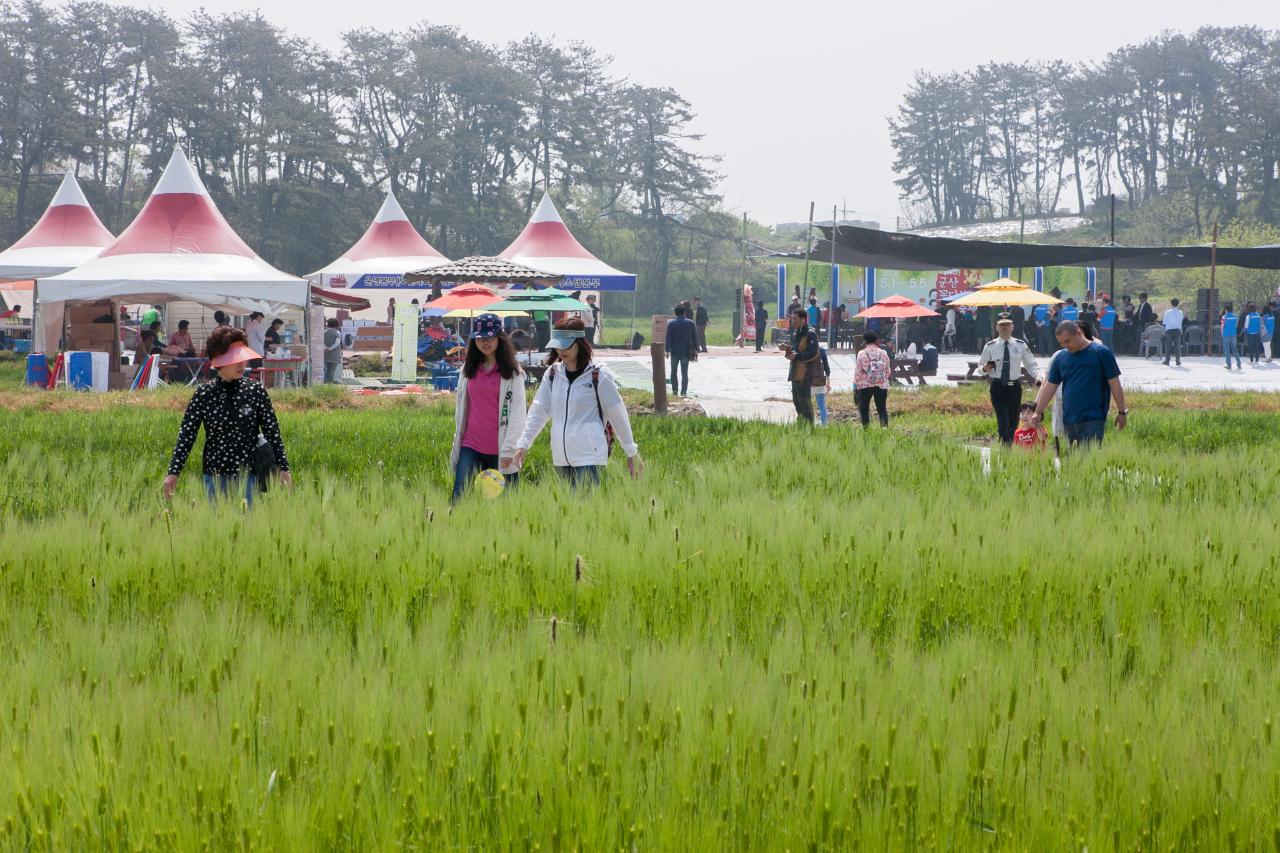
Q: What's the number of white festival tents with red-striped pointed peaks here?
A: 4